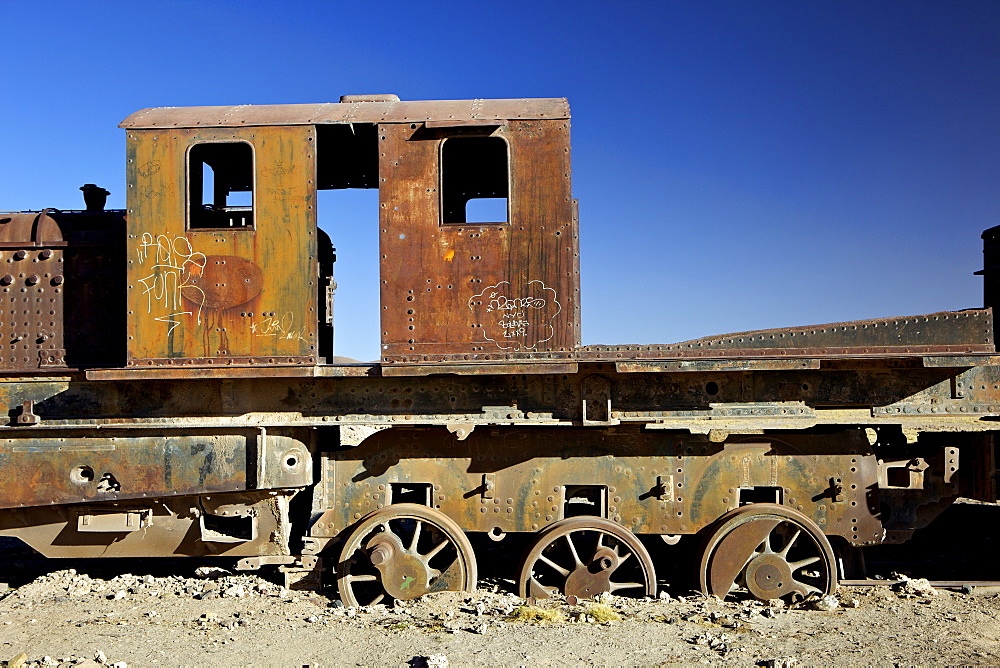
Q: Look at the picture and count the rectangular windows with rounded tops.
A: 2